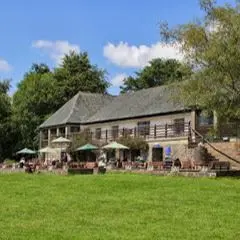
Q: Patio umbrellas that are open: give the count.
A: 5